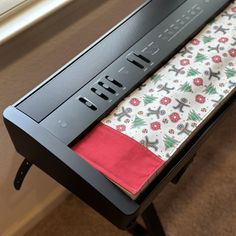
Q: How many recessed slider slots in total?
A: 6